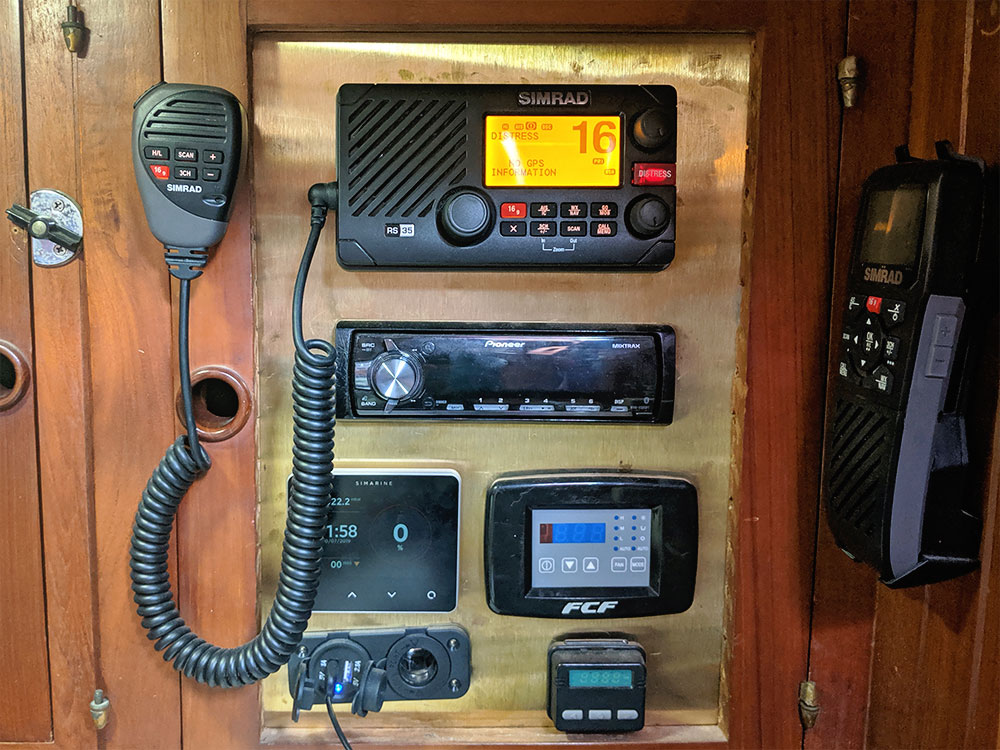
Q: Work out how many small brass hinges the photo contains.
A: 4